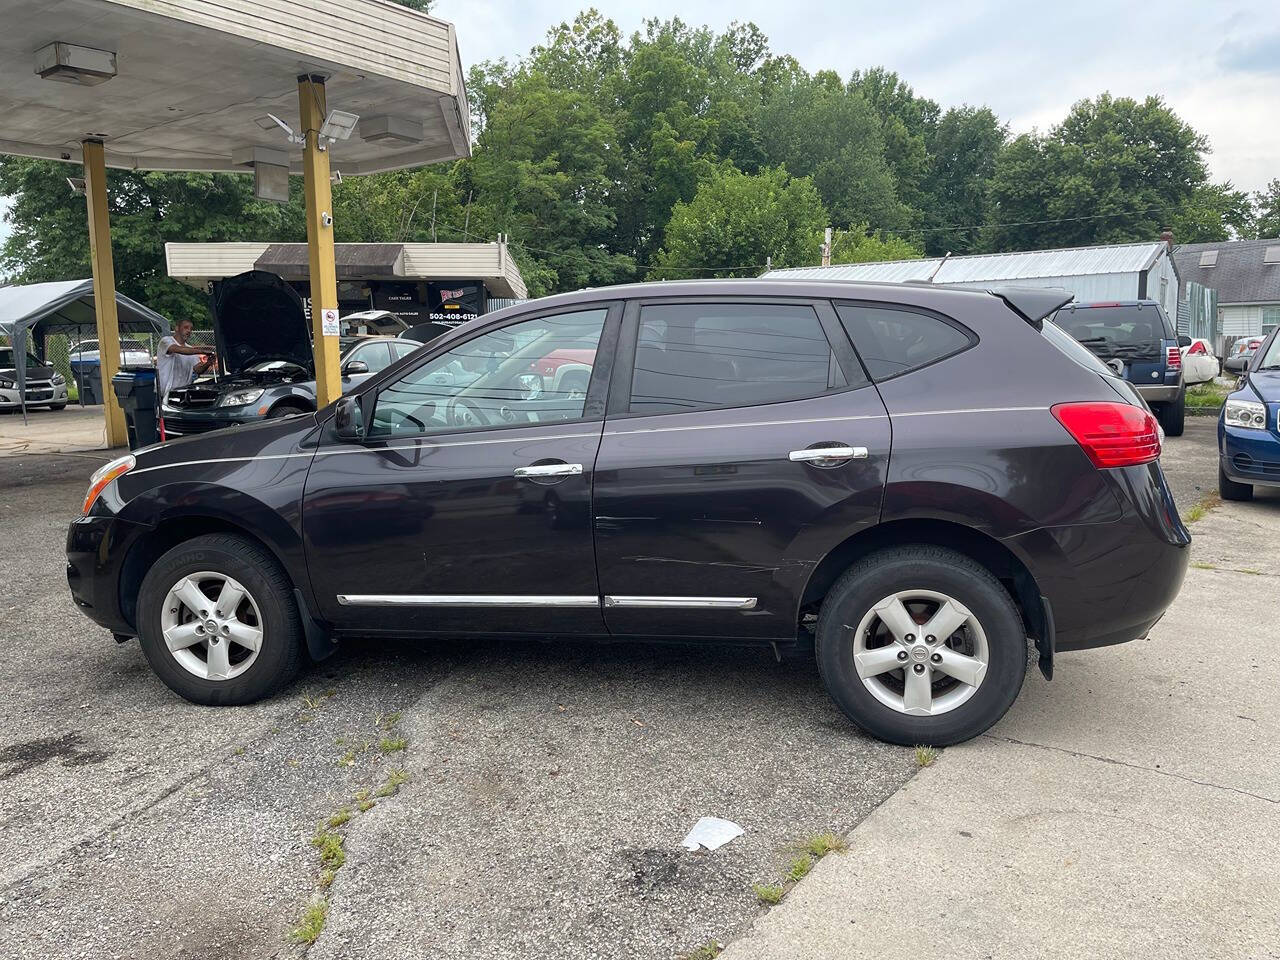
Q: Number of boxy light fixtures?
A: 3